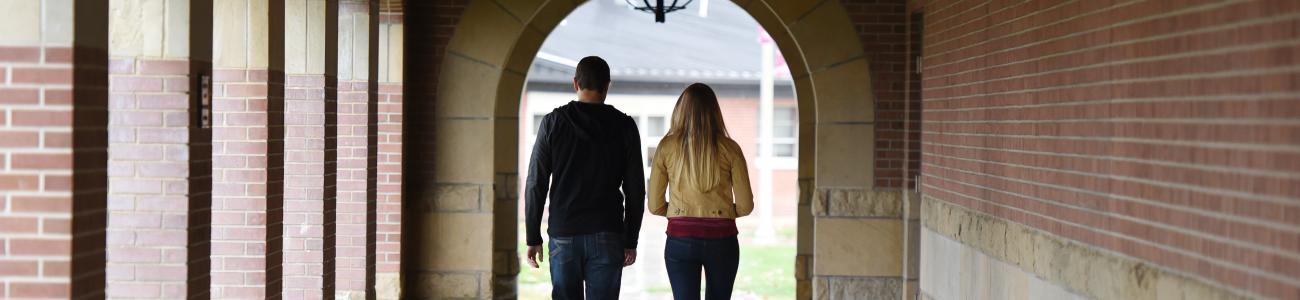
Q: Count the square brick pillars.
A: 6